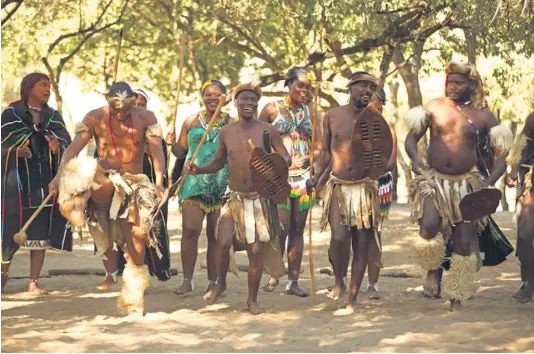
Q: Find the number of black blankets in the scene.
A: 3